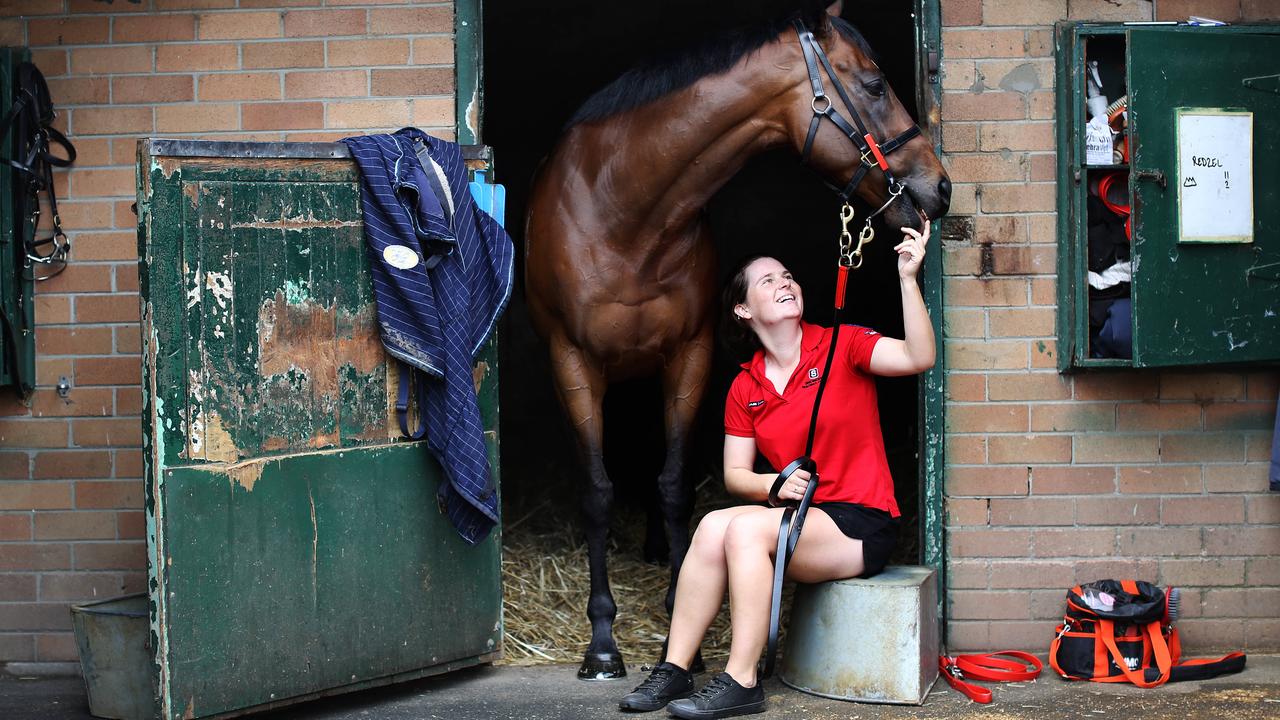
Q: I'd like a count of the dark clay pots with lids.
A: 0